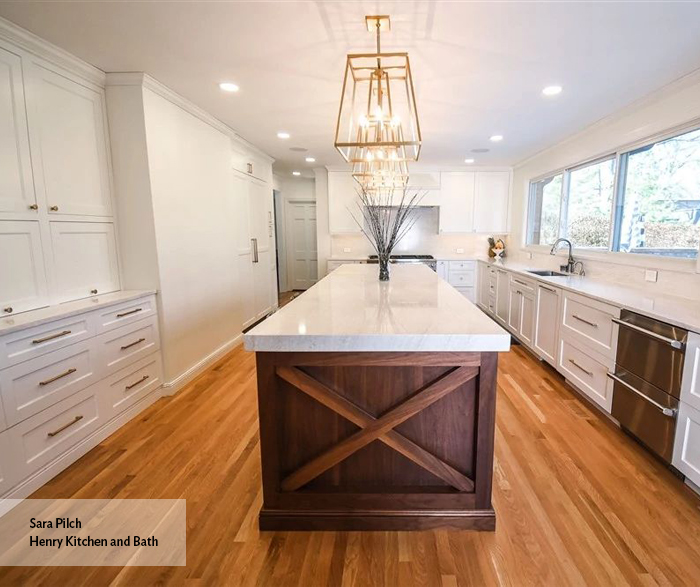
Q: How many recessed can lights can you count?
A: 7